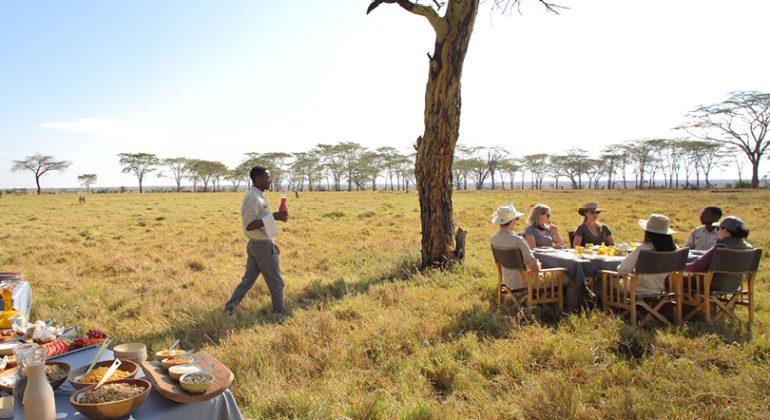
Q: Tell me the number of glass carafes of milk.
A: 1